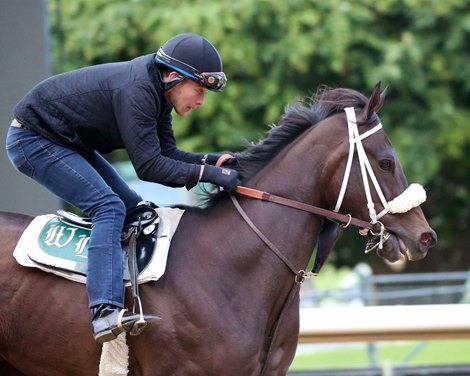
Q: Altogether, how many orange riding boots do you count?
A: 0